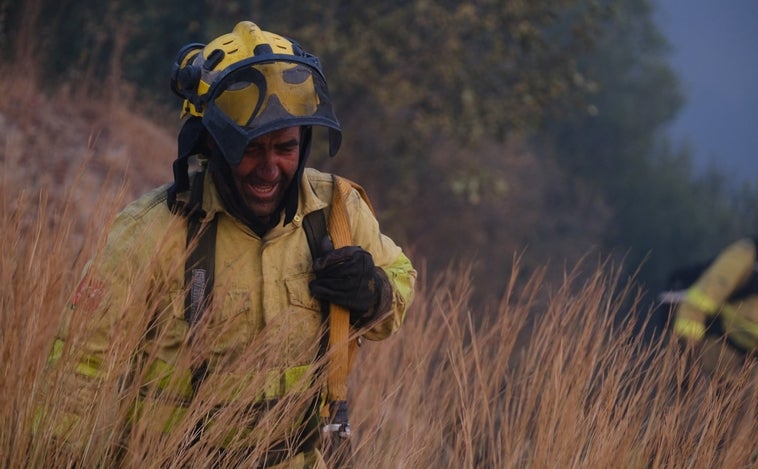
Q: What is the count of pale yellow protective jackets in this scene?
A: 2